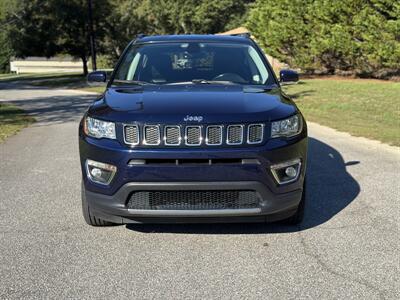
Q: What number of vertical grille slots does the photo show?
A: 7